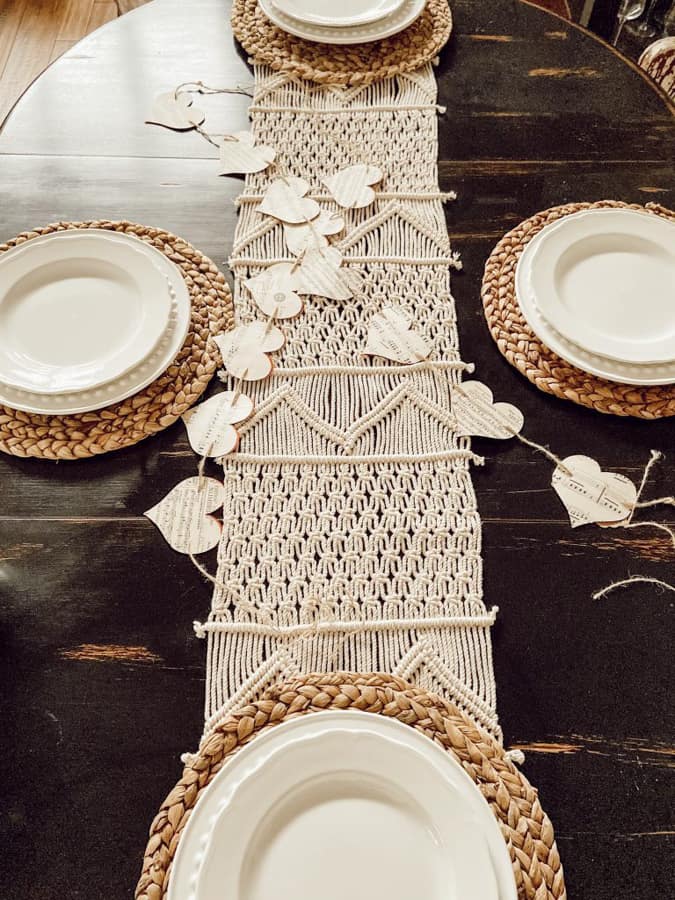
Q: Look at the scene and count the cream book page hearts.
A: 13